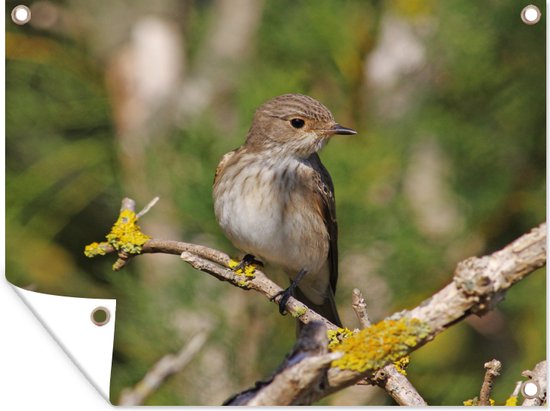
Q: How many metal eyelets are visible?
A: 4